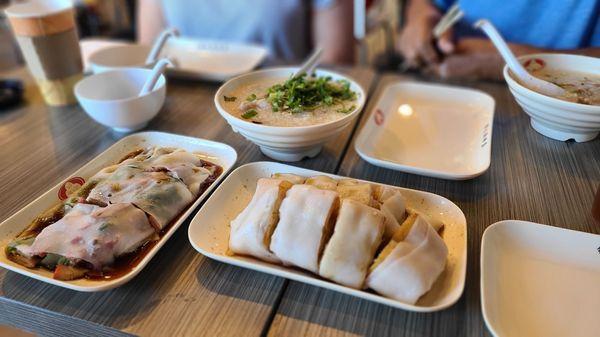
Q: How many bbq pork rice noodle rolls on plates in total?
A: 3